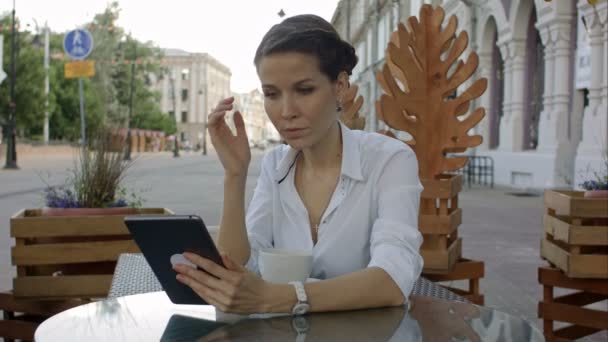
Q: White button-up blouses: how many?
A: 1